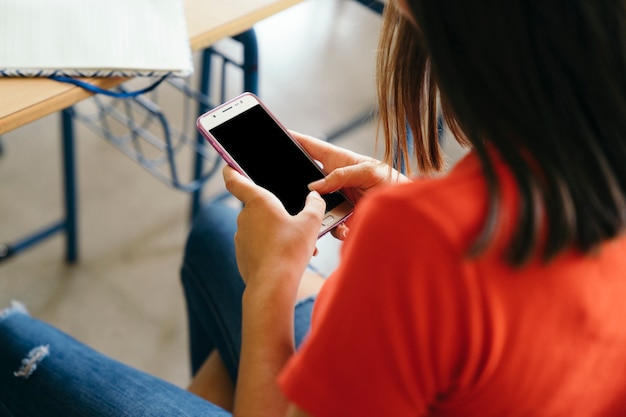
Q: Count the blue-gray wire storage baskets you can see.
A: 1